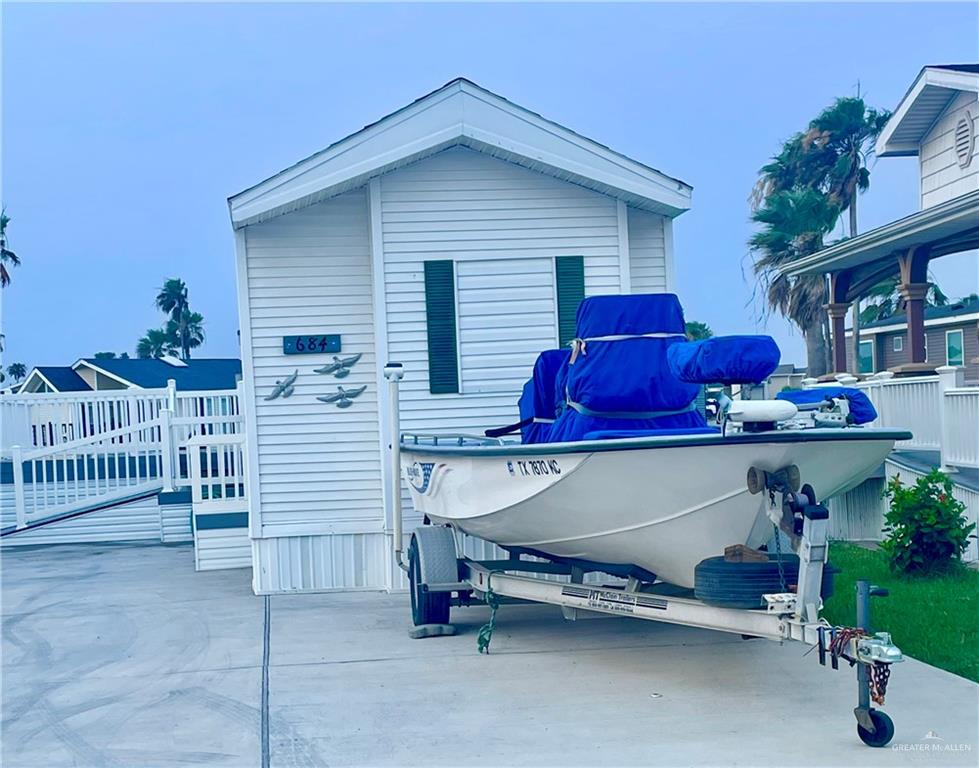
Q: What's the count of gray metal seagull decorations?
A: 3